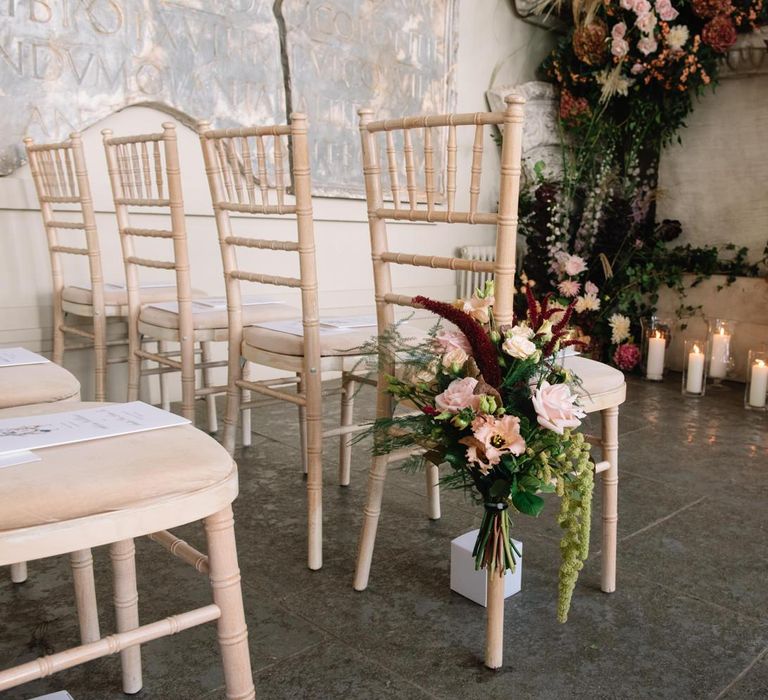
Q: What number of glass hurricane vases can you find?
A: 4